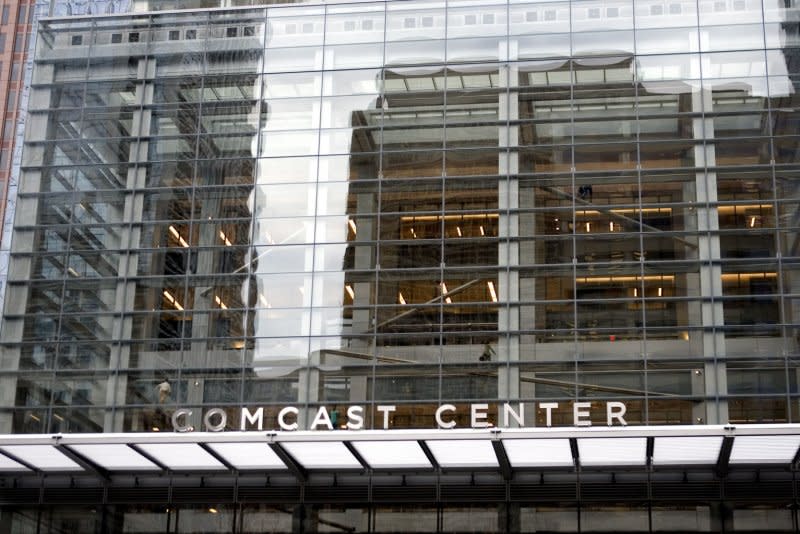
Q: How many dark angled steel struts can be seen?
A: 12